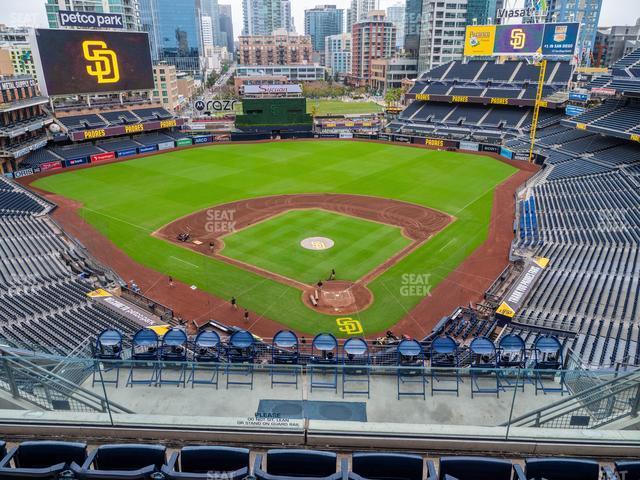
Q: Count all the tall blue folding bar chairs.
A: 13